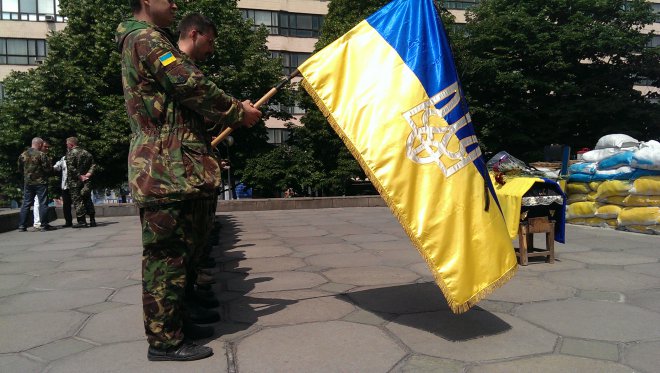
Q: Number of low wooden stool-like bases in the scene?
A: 1